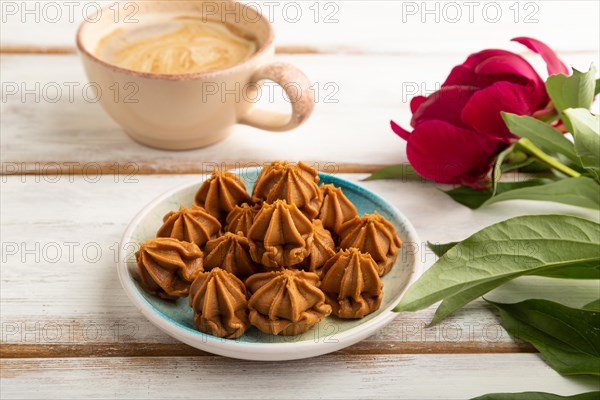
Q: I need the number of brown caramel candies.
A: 13